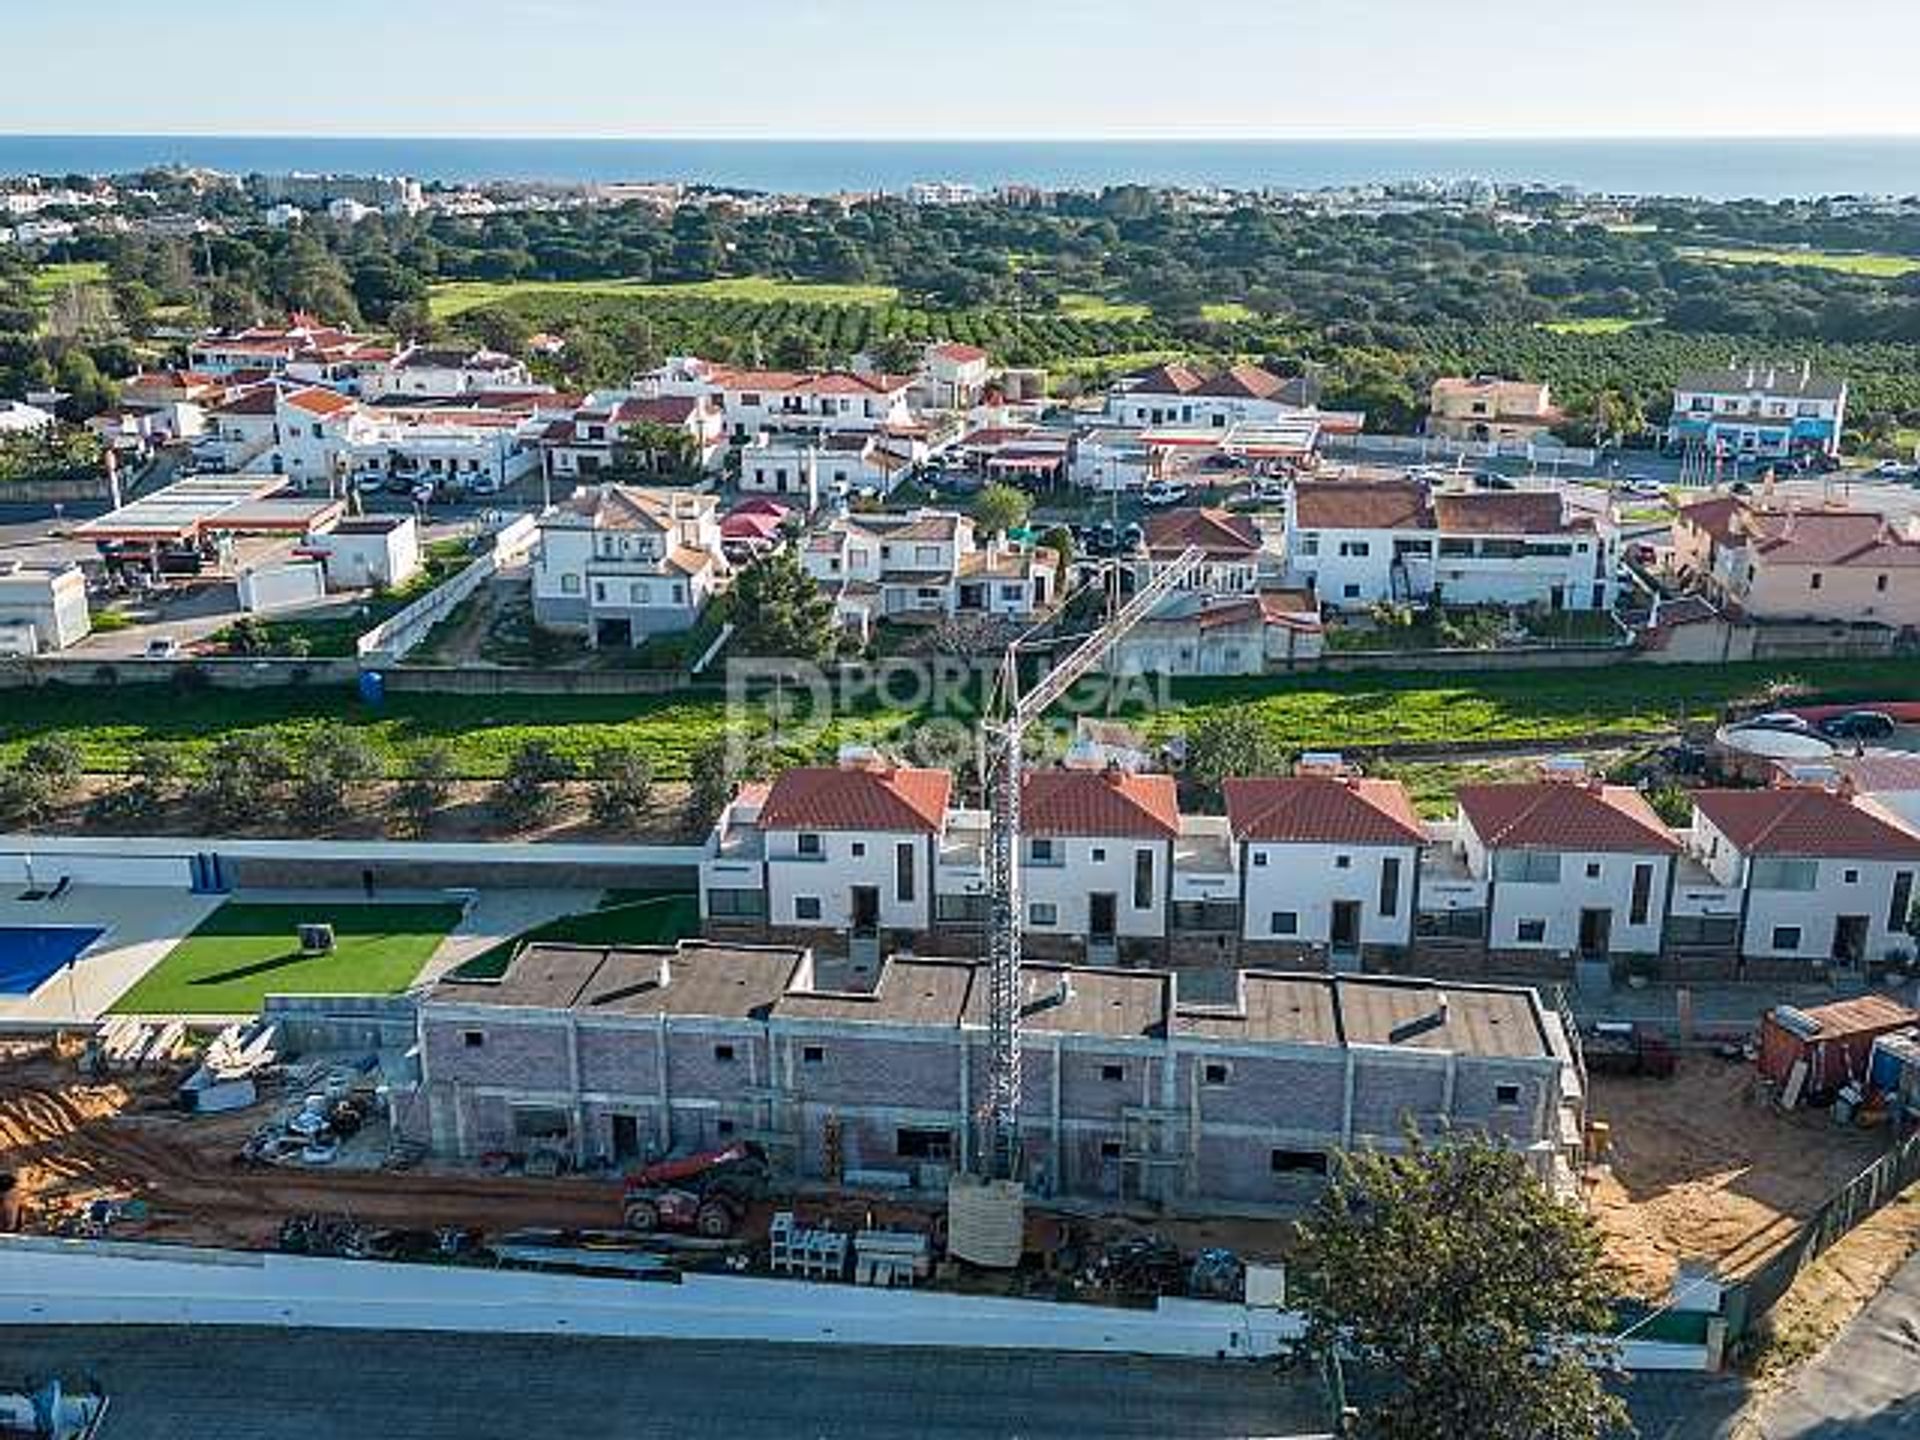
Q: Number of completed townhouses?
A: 5